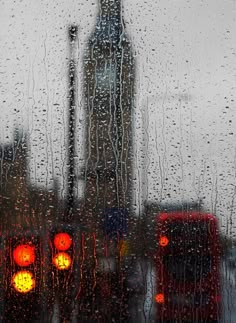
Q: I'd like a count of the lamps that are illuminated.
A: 6